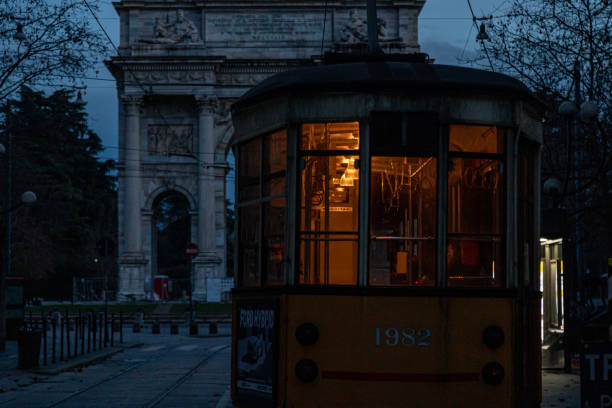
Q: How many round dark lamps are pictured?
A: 4